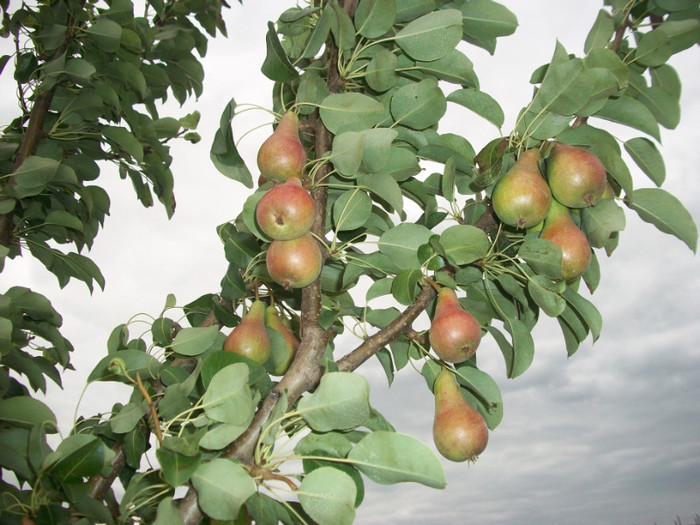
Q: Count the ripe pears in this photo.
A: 10